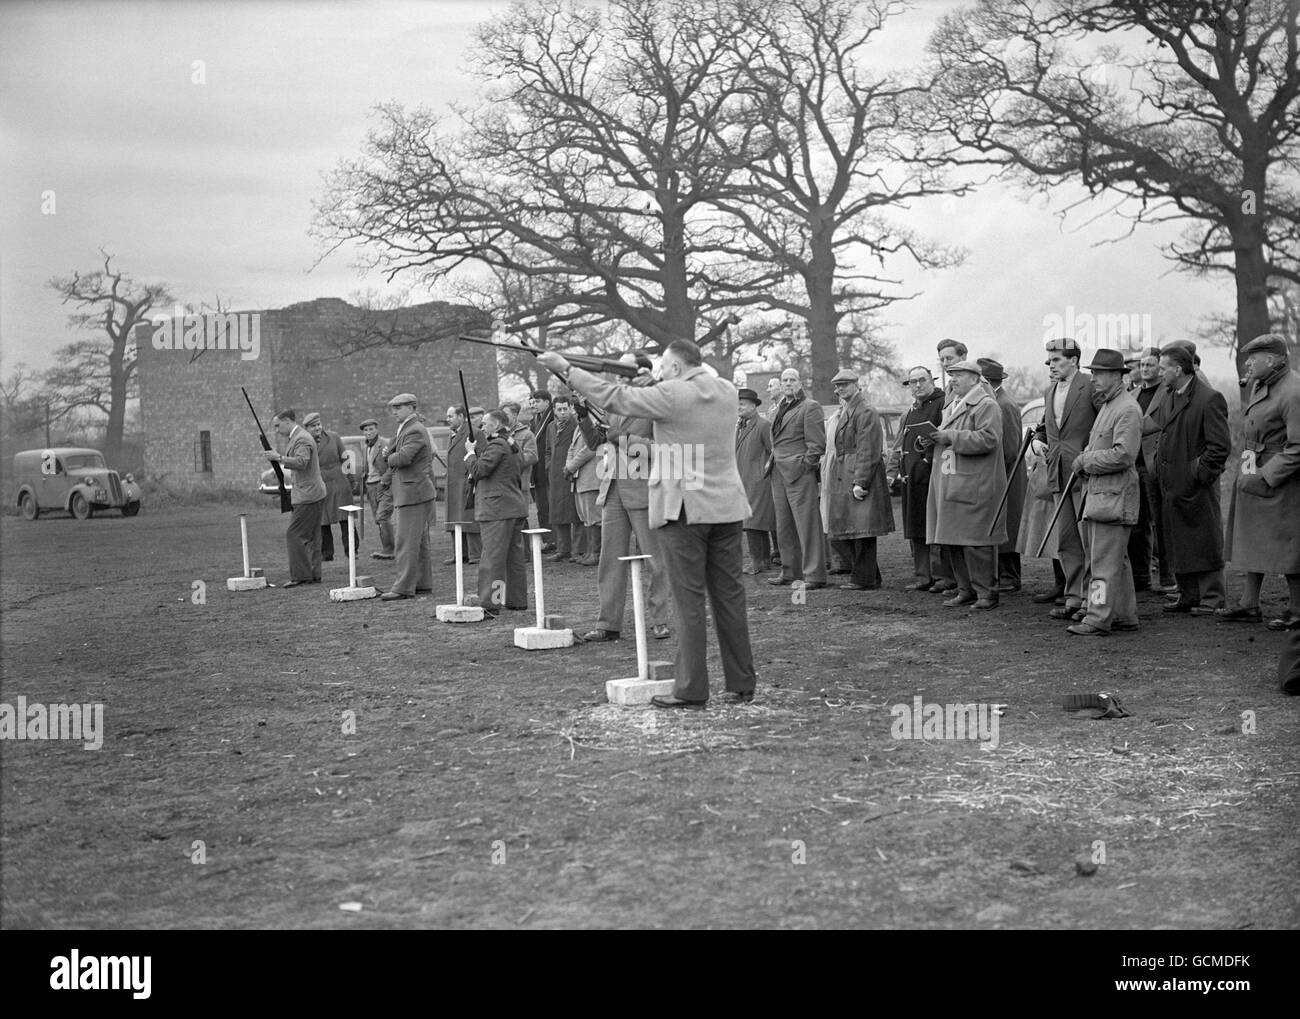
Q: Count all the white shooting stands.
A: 5